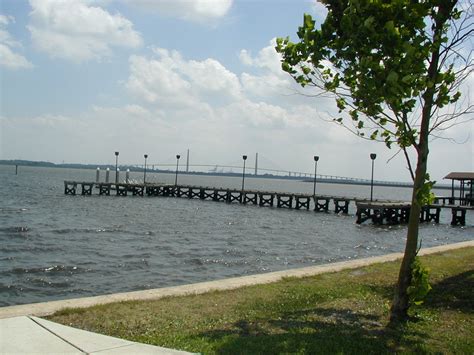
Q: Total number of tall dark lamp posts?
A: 6